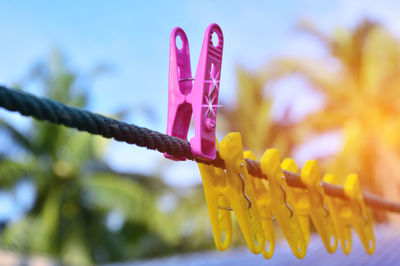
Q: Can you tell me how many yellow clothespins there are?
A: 4